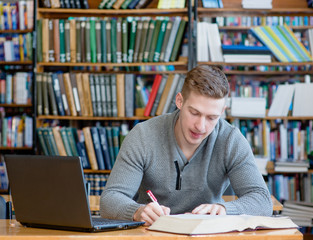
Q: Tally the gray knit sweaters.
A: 1